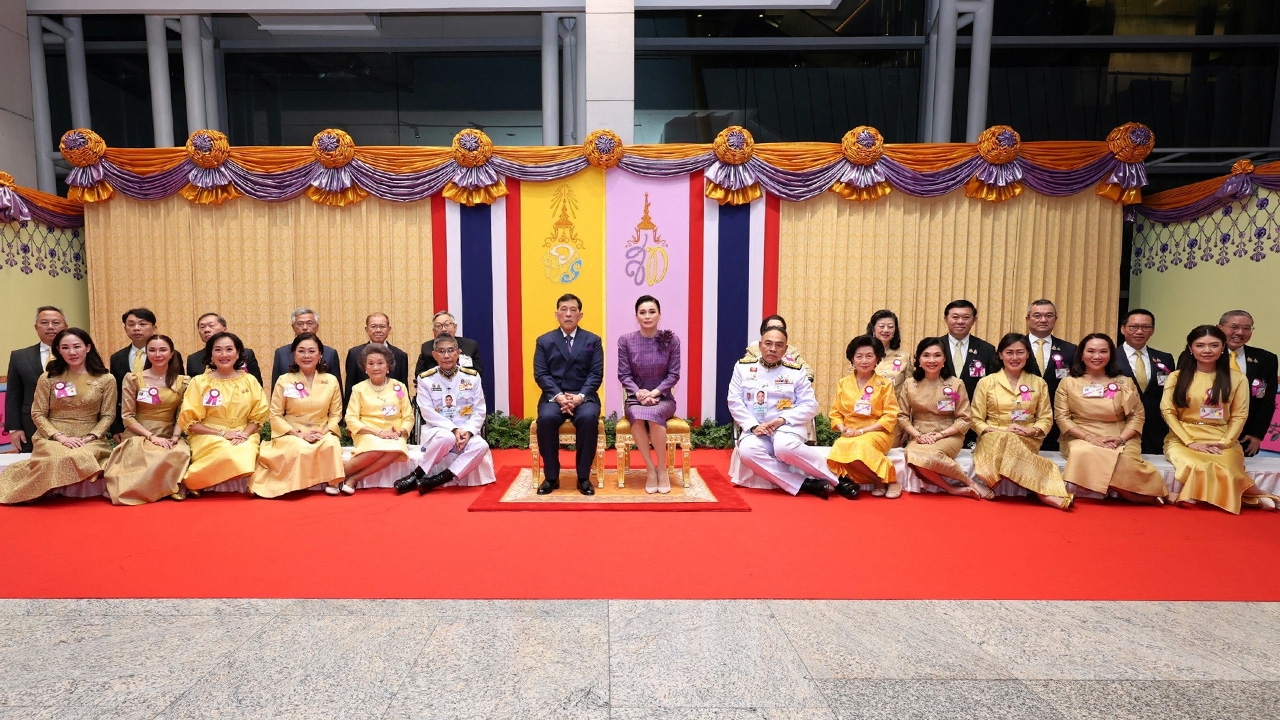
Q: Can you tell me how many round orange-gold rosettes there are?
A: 9